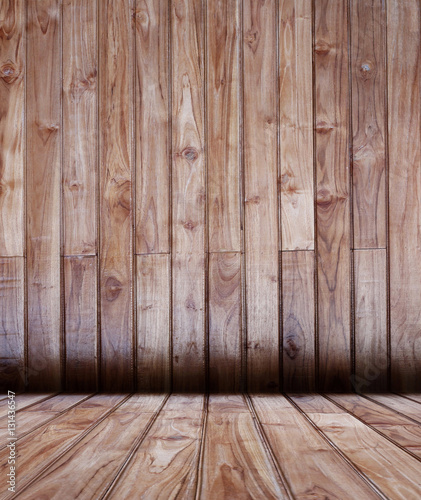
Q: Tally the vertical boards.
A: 12